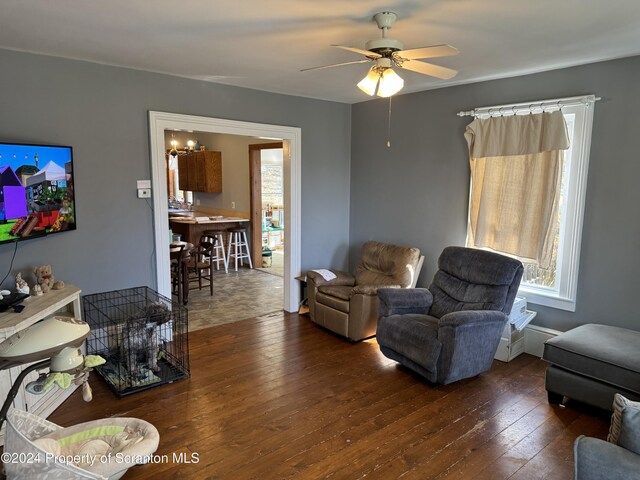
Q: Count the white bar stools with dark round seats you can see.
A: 2